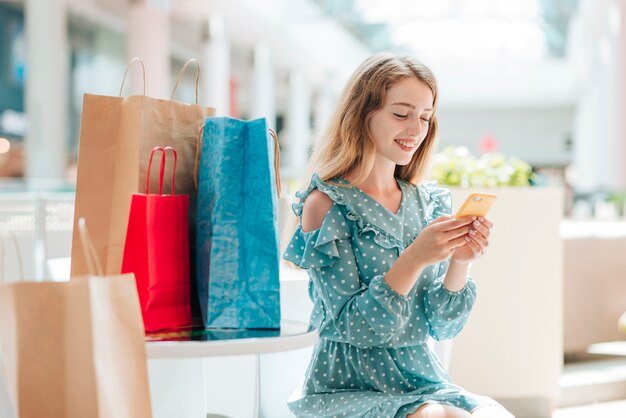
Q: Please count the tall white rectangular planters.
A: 1